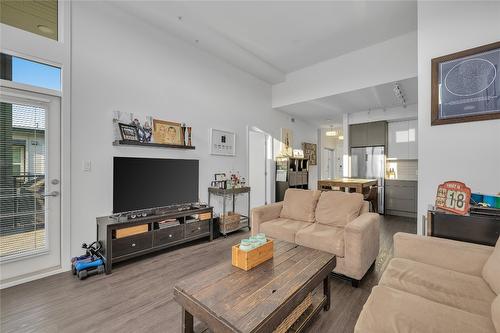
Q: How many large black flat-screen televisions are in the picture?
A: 1